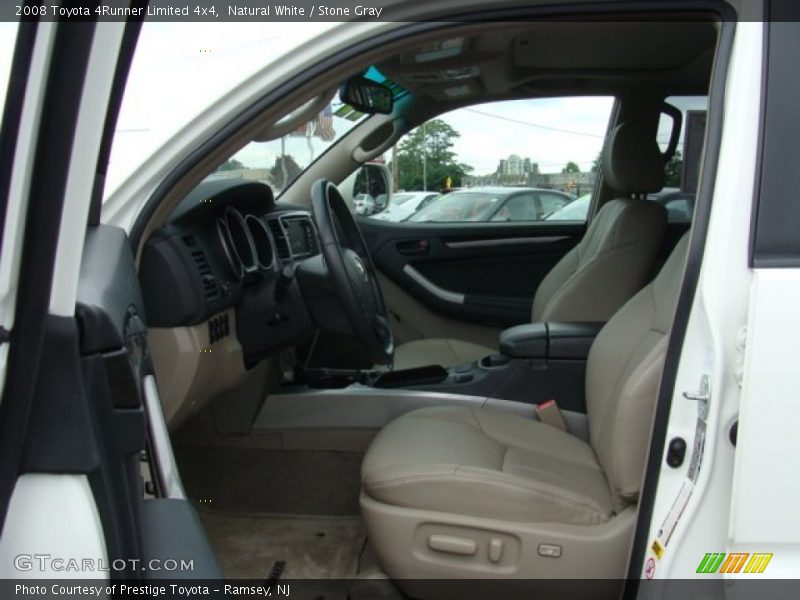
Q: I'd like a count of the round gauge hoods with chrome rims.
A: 3